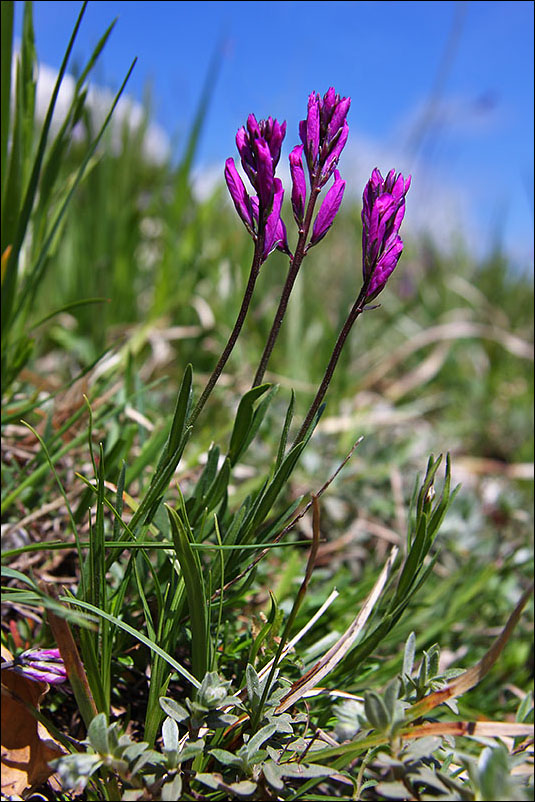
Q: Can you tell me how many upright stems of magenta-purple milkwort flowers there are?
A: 3